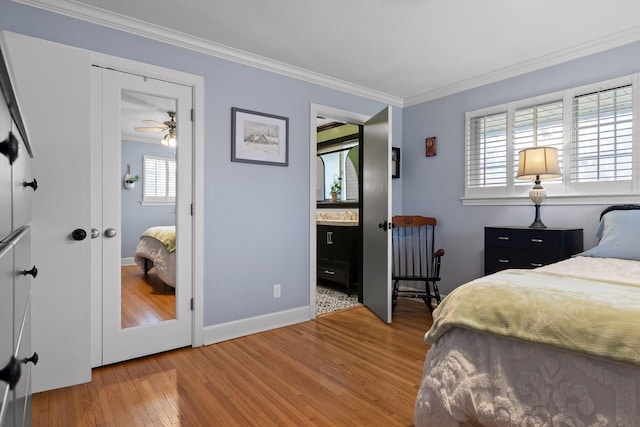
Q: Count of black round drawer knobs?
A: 5